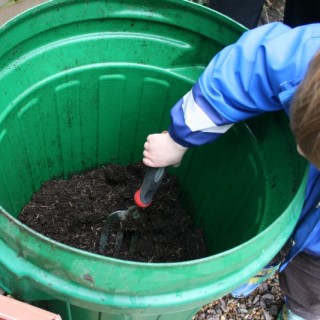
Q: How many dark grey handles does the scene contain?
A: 1